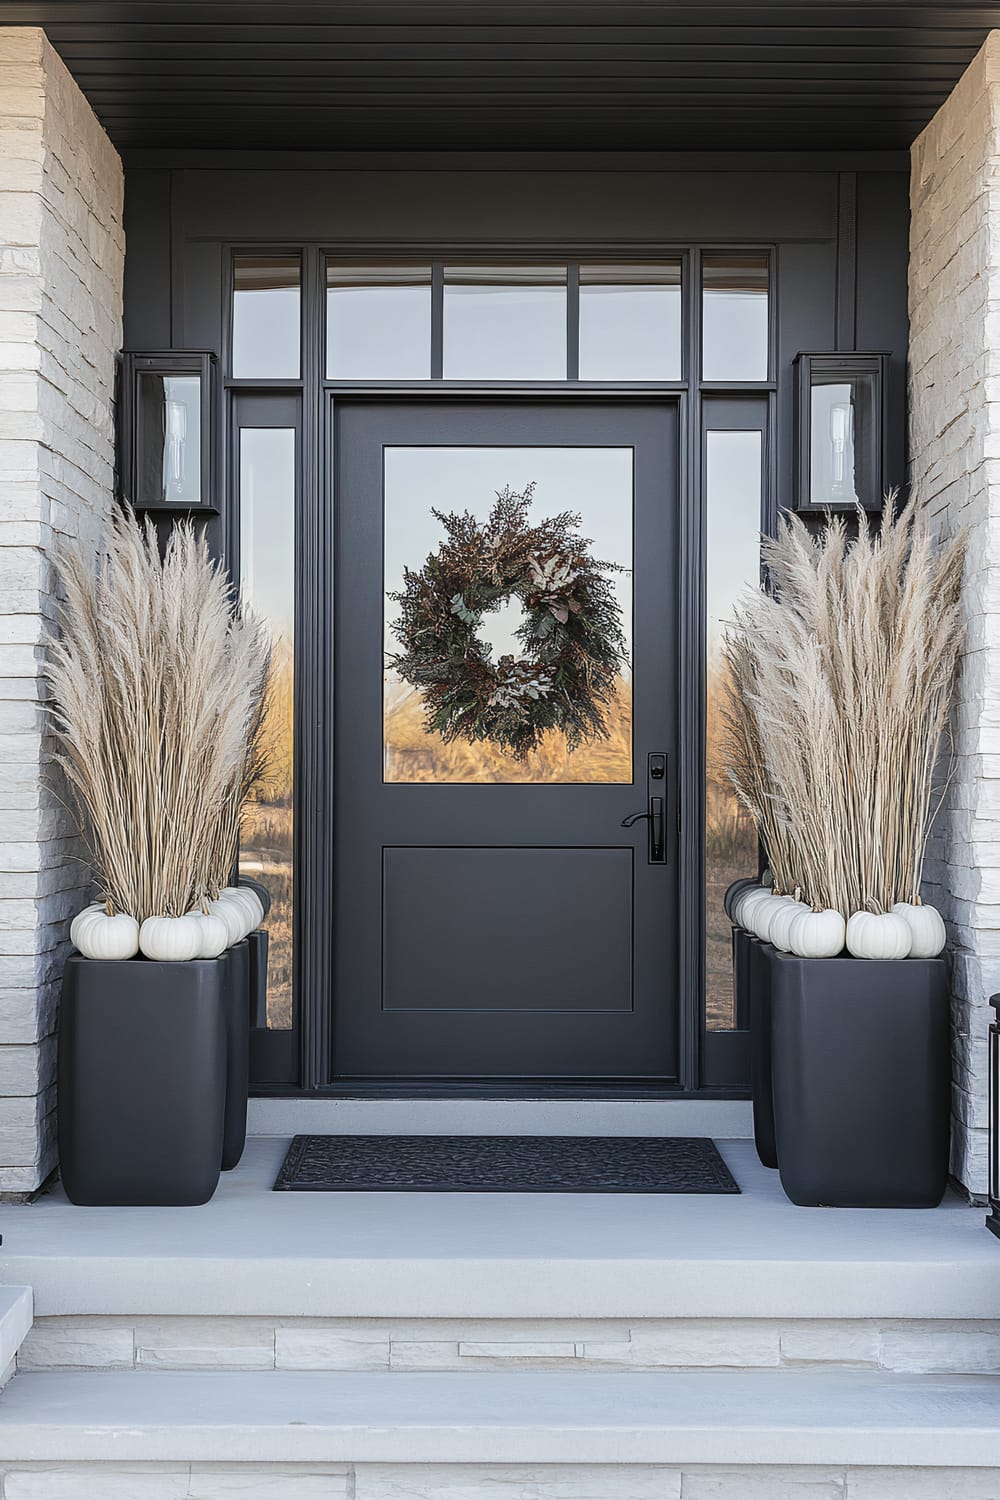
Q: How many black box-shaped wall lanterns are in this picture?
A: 2